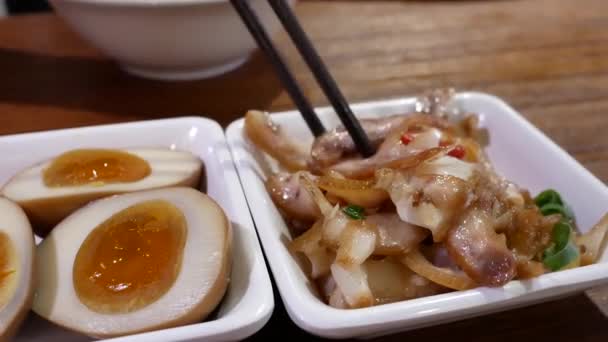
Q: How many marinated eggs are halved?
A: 3